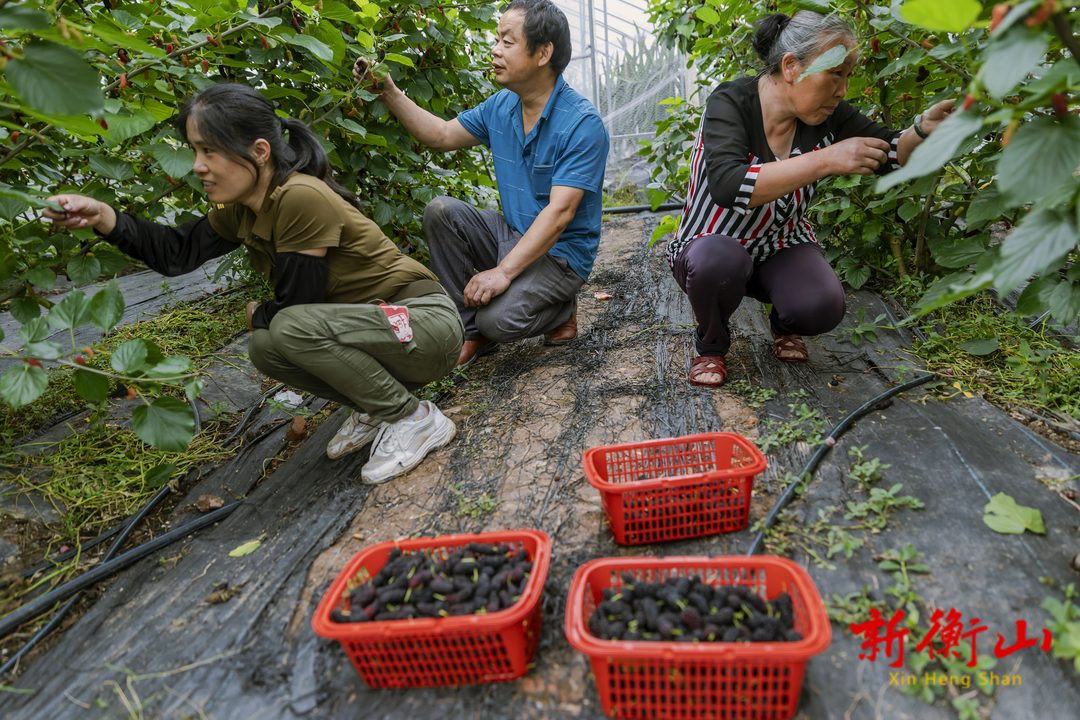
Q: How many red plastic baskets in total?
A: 3